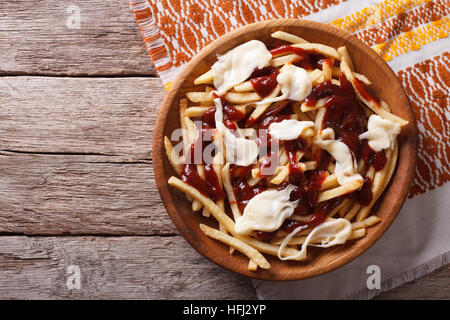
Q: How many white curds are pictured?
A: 8